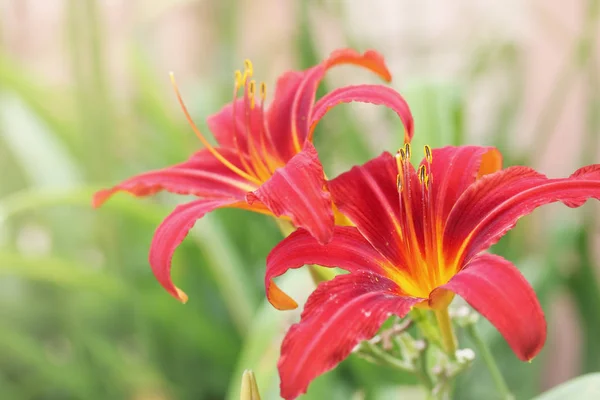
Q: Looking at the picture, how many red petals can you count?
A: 12